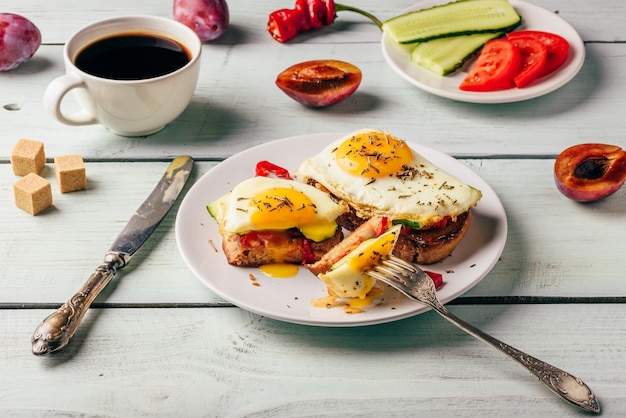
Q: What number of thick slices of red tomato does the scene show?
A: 3